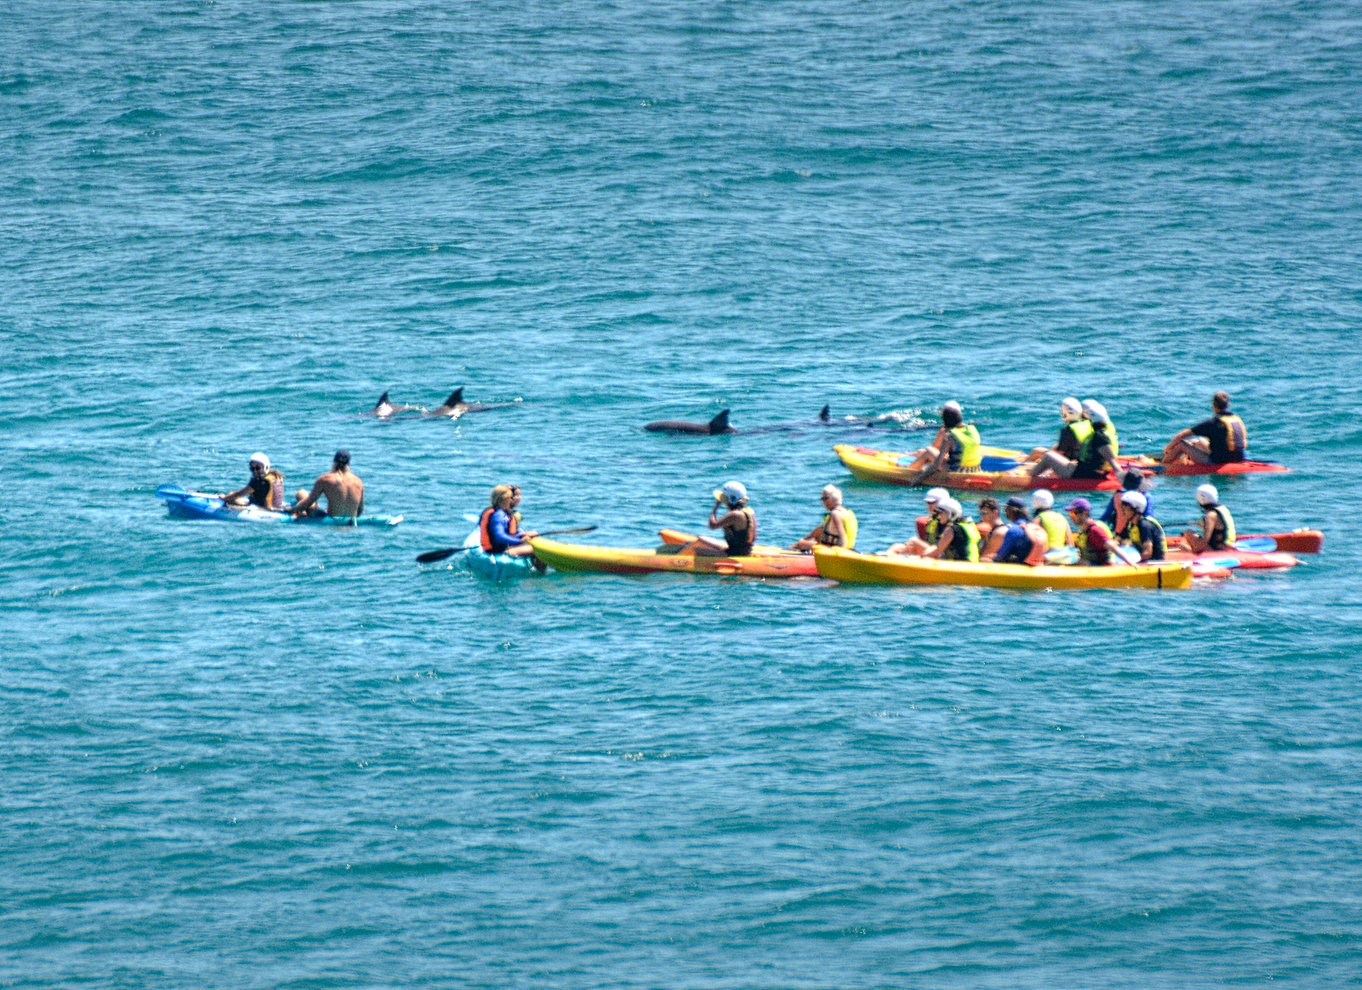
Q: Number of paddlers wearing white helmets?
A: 10